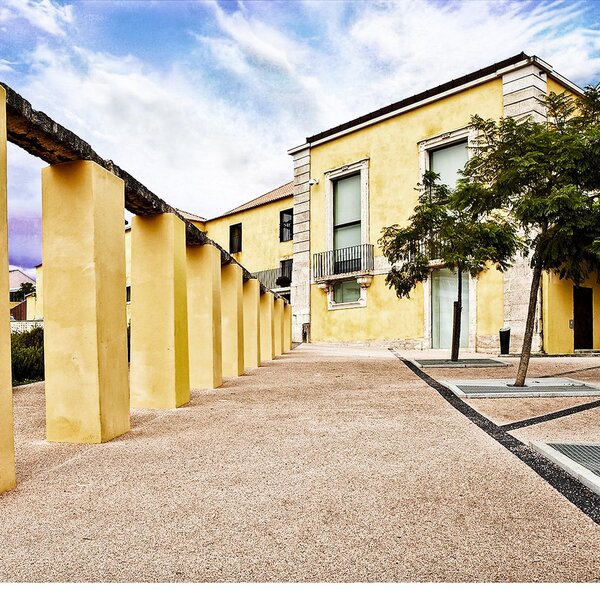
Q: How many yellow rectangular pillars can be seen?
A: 9